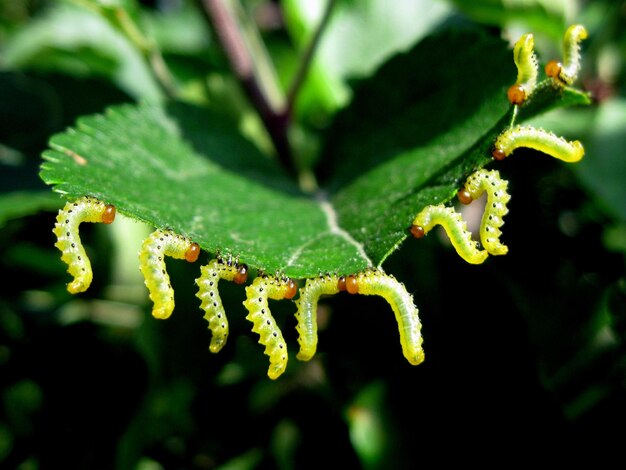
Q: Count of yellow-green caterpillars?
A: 11